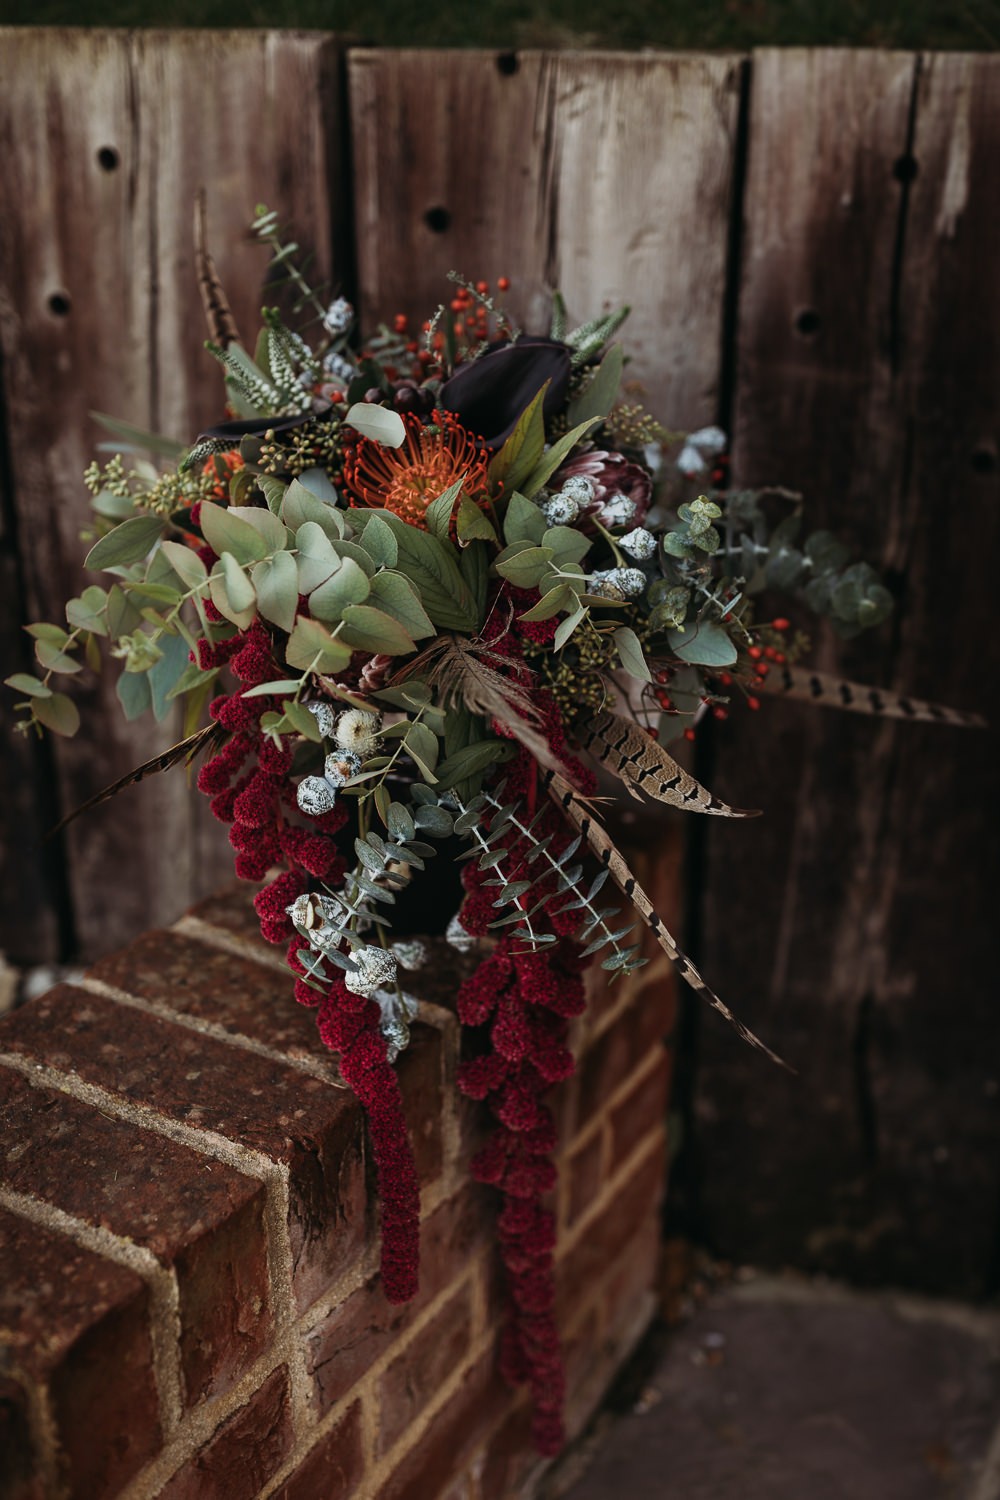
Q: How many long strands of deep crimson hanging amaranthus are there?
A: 2